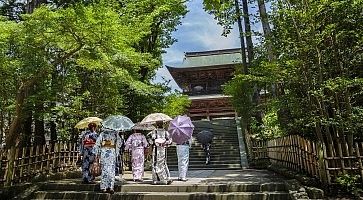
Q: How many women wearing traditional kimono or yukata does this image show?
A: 5